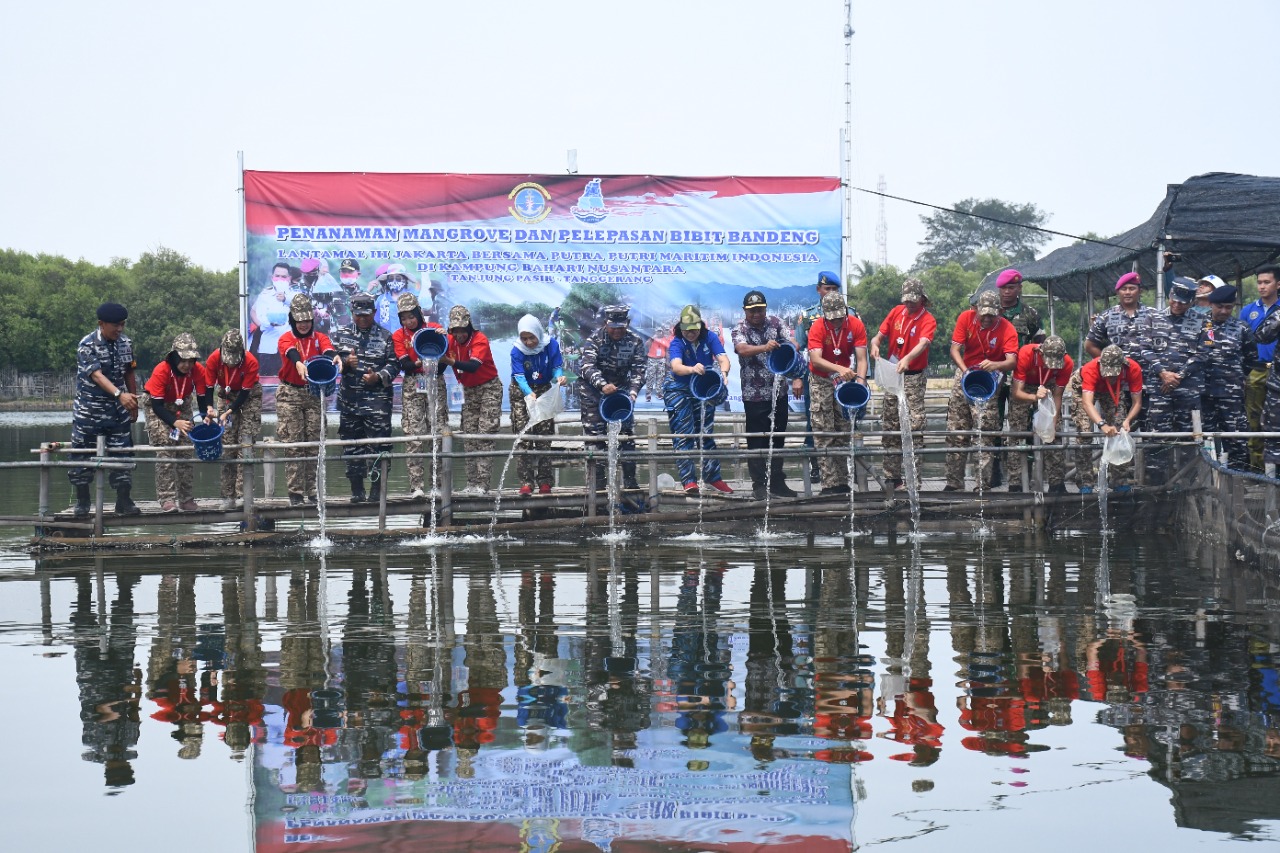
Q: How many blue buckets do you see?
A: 8